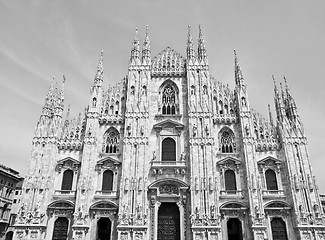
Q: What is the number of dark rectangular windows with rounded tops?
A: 5